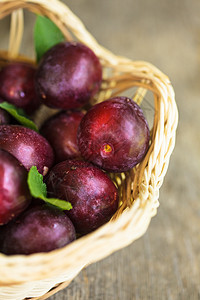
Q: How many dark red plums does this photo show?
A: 9